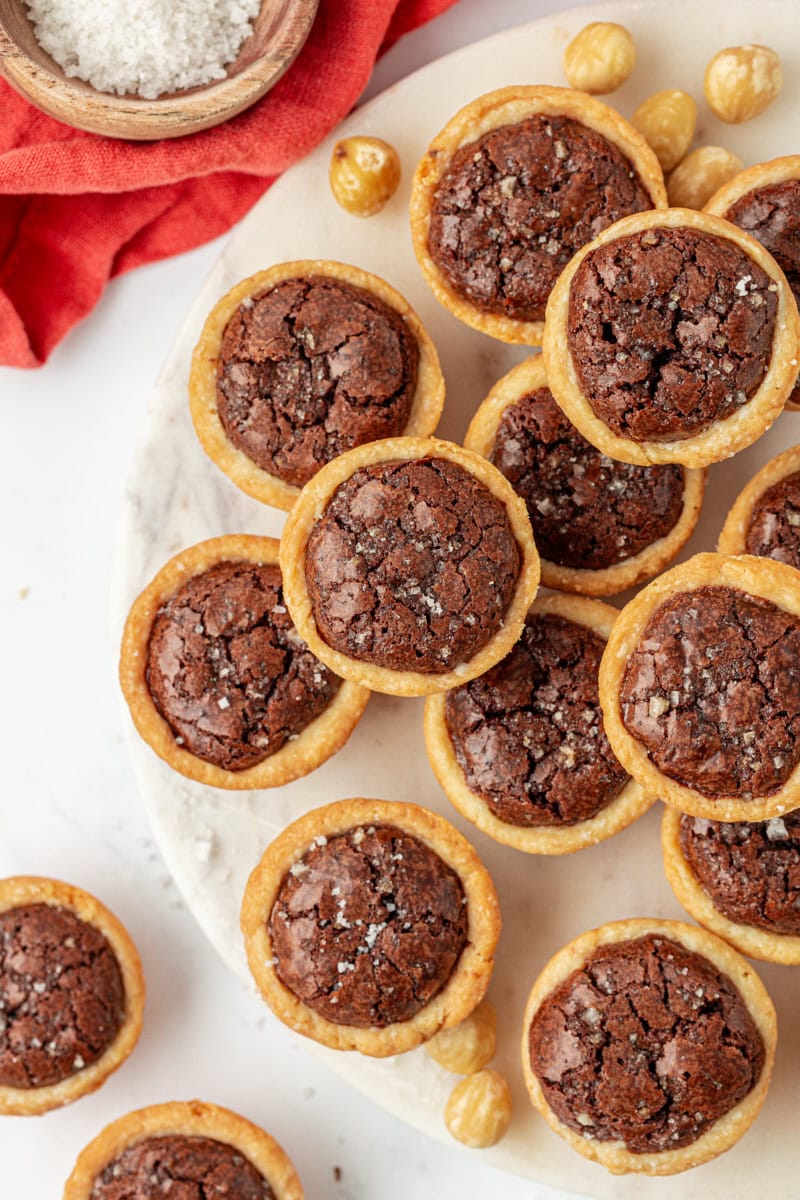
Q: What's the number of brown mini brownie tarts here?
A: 15